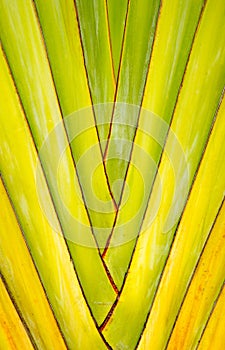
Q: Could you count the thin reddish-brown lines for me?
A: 12